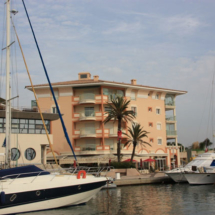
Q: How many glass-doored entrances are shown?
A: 1